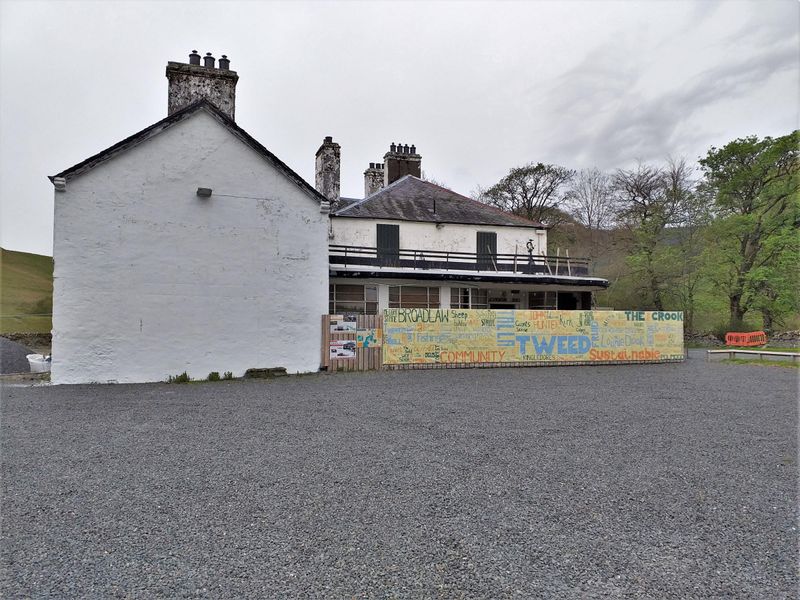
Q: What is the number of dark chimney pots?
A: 11